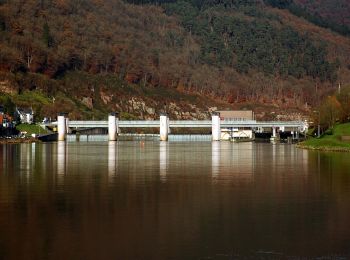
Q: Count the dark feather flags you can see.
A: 0